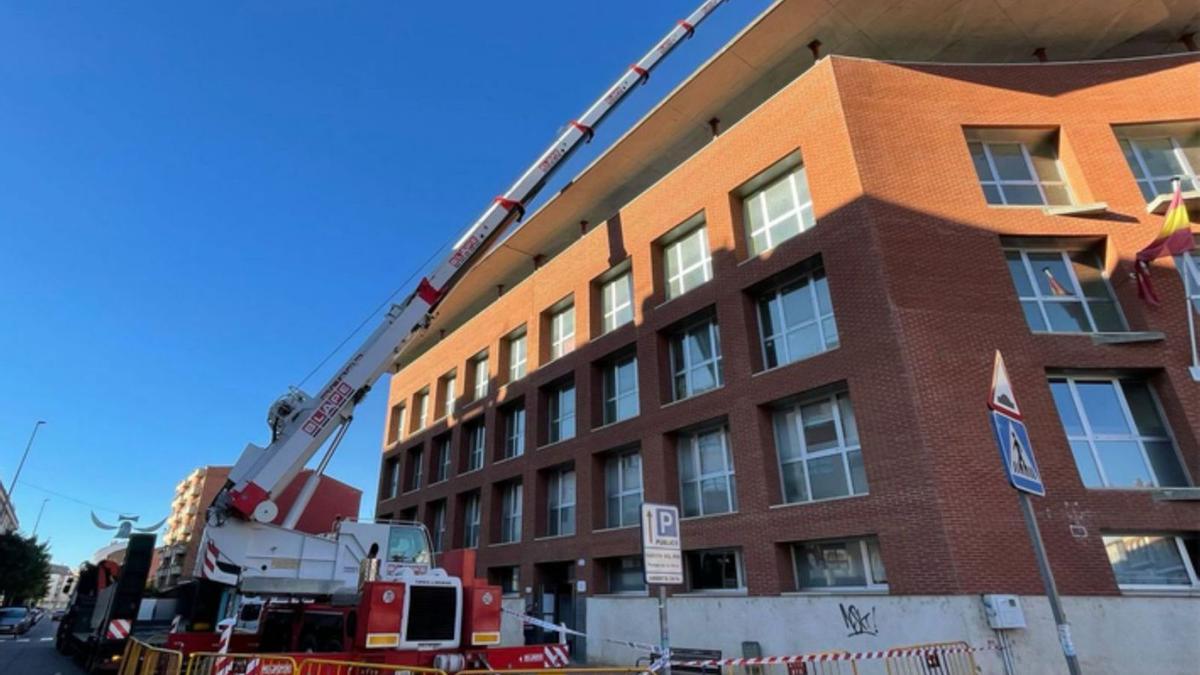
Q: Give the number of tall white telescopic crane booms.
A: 1